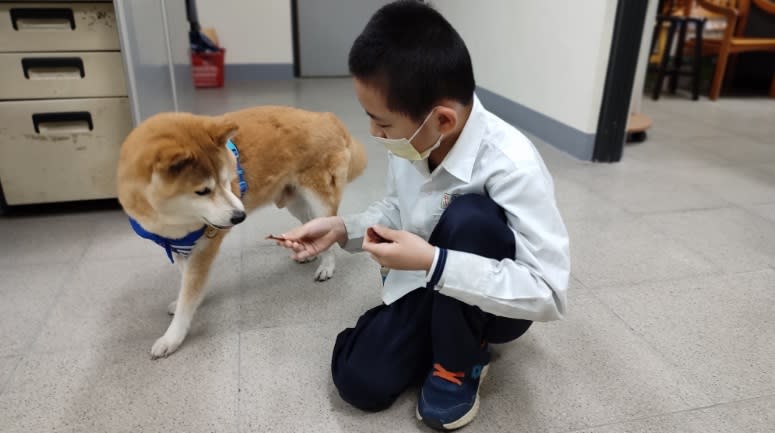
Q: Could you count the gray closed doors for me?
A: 1